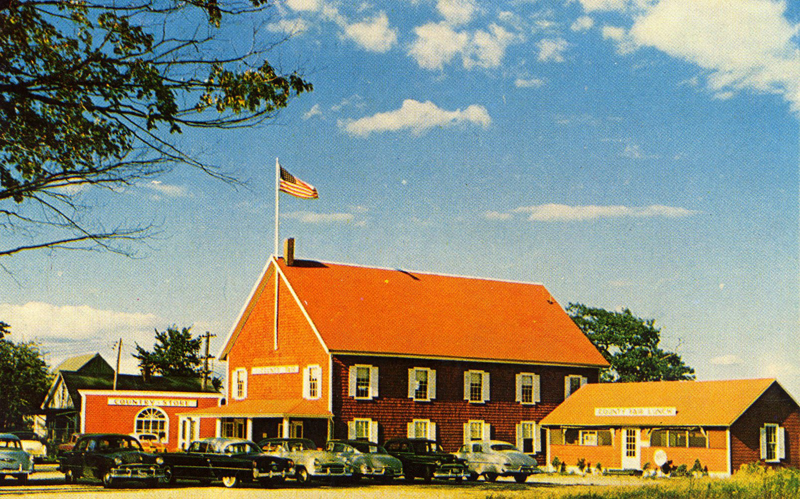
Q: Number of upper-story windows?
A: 7